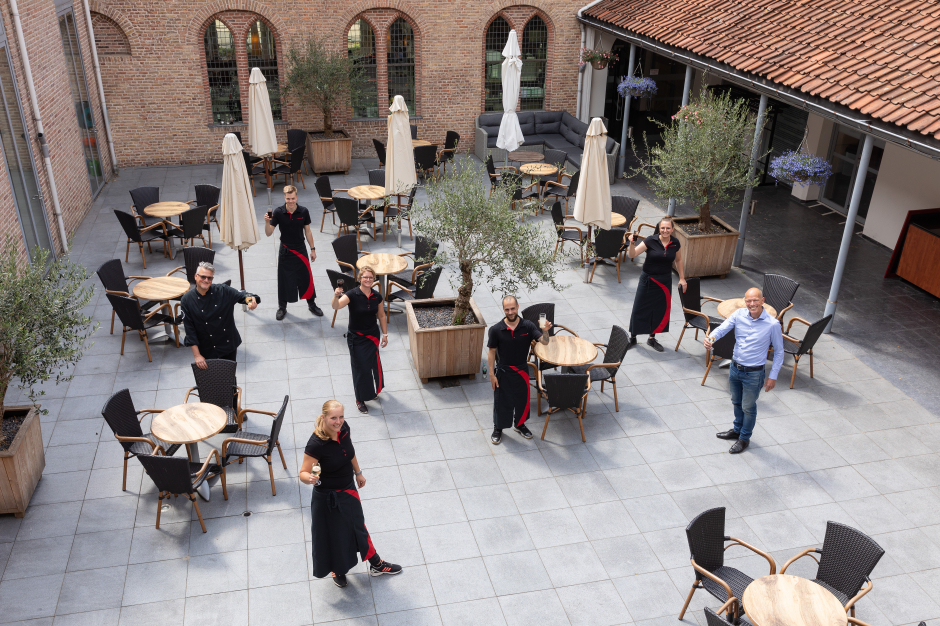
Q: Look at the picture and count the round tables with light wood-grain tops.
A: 12